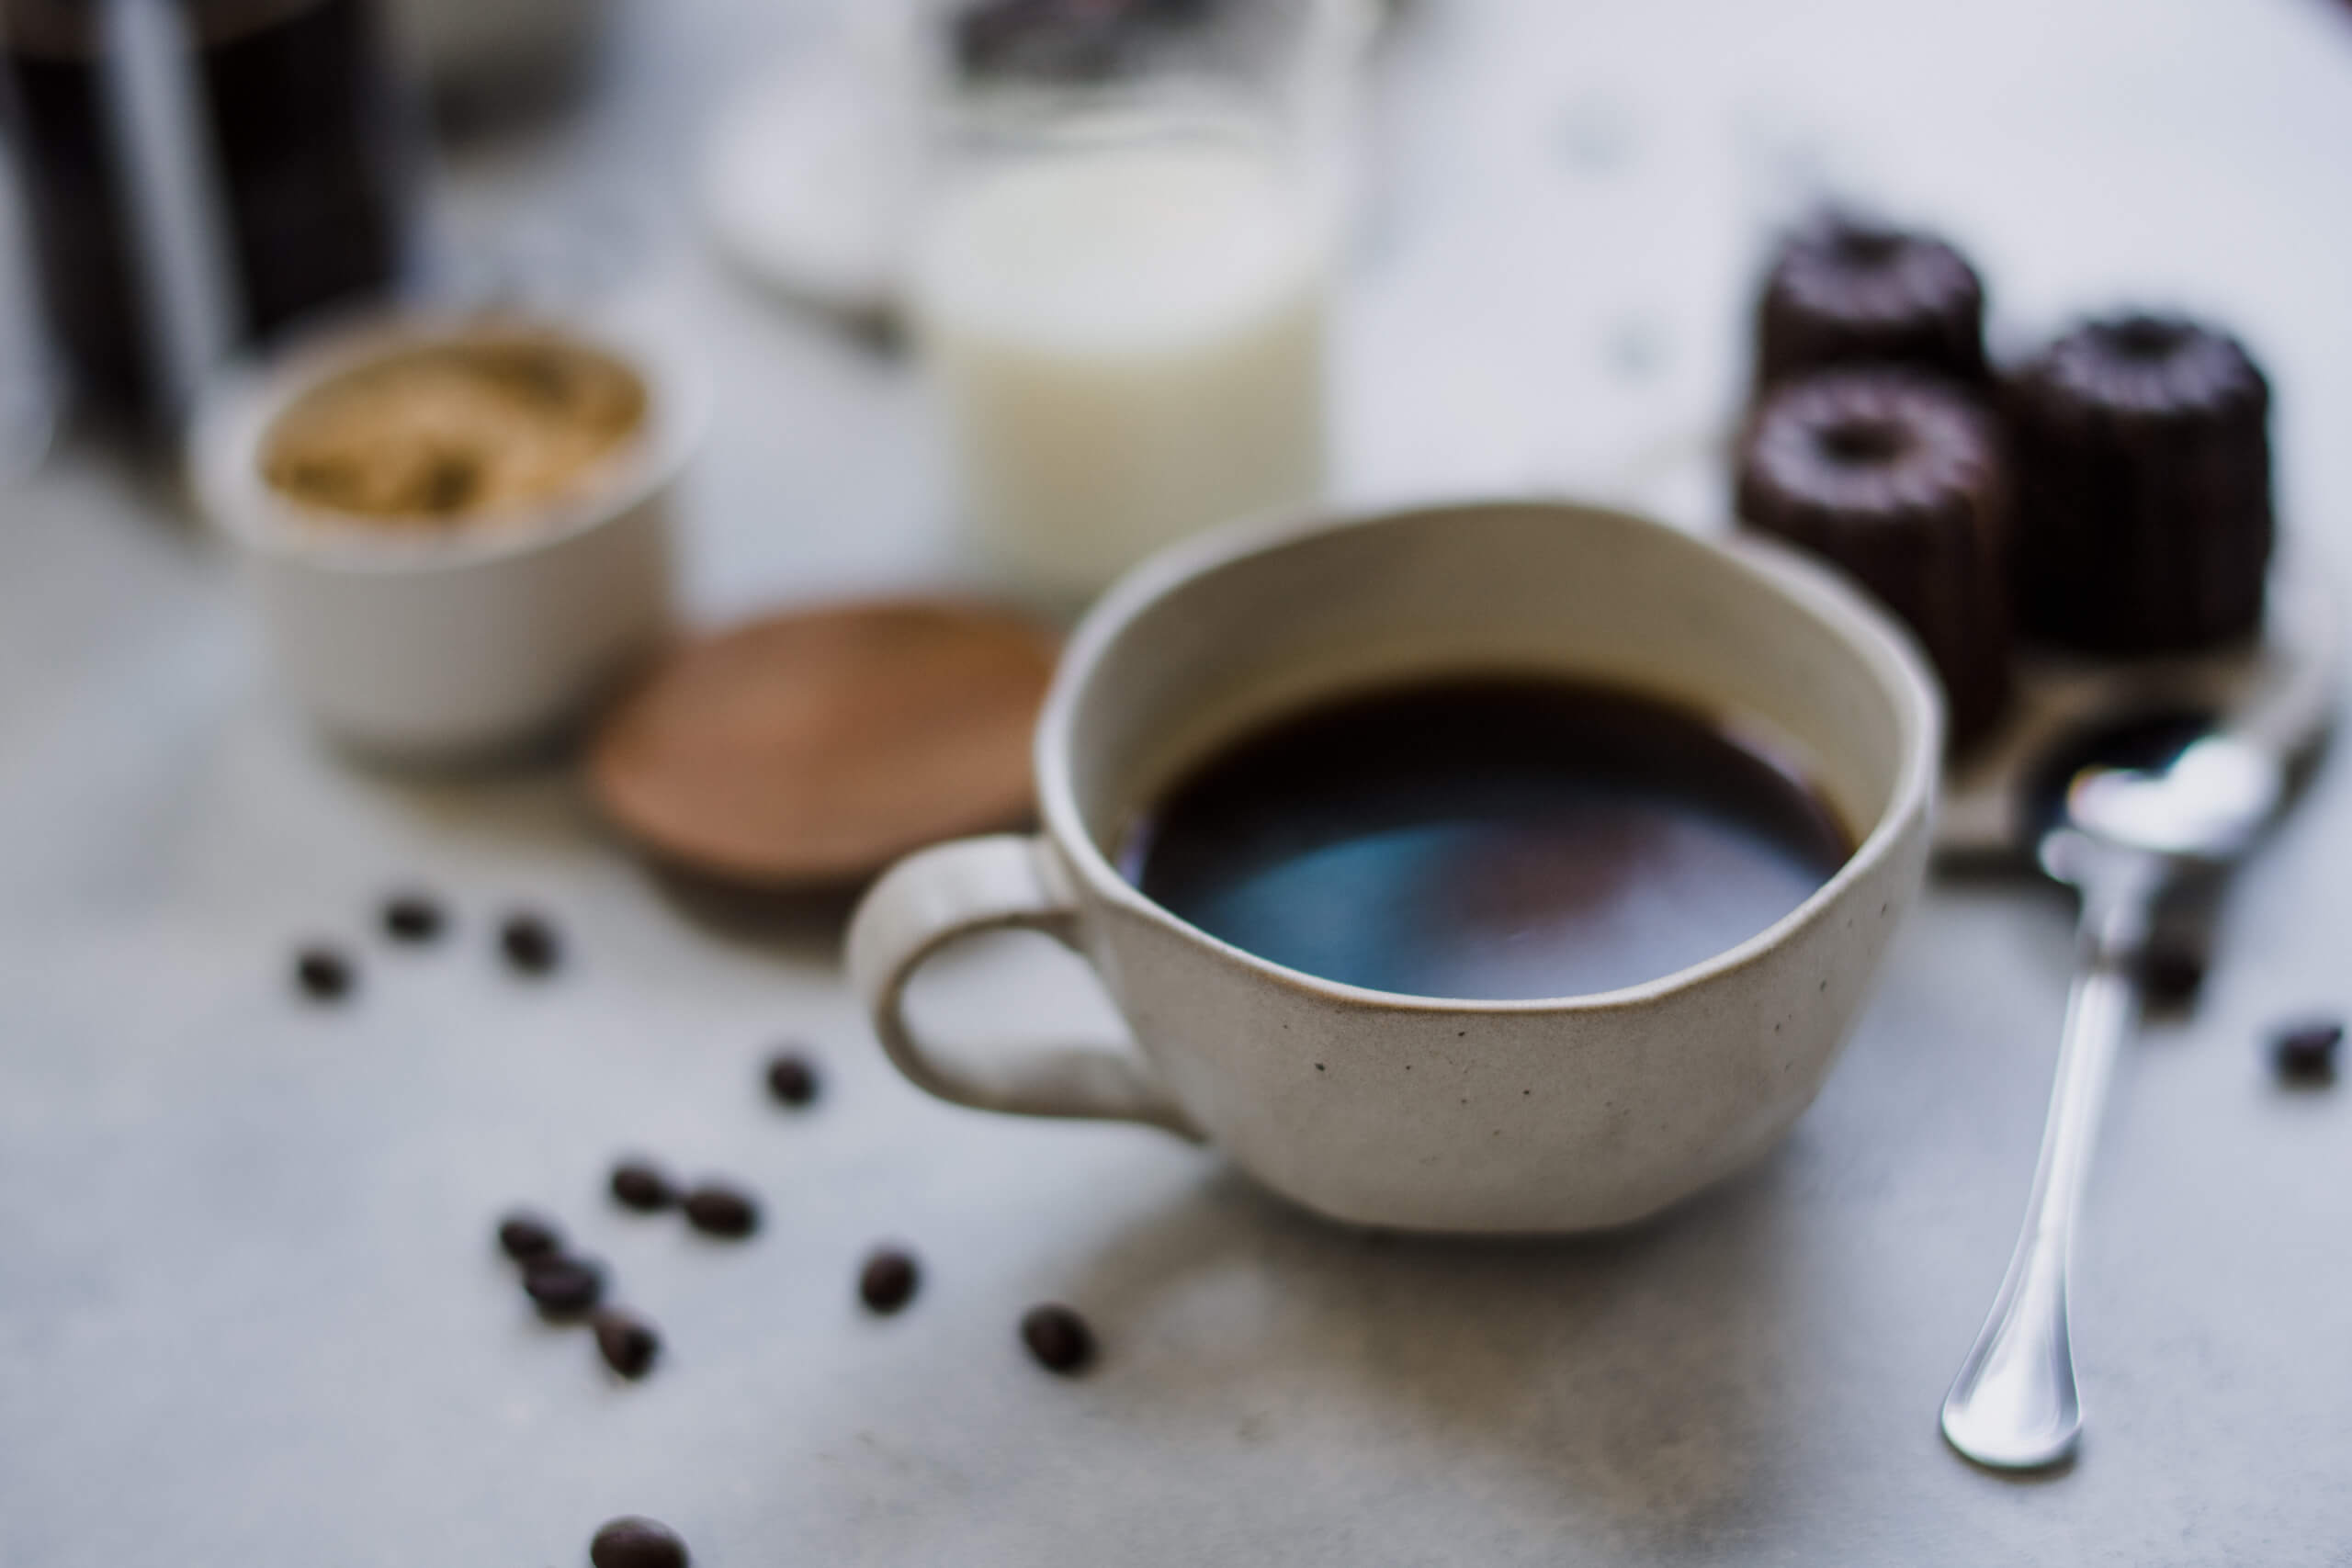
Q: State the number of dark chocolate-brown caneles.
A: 3